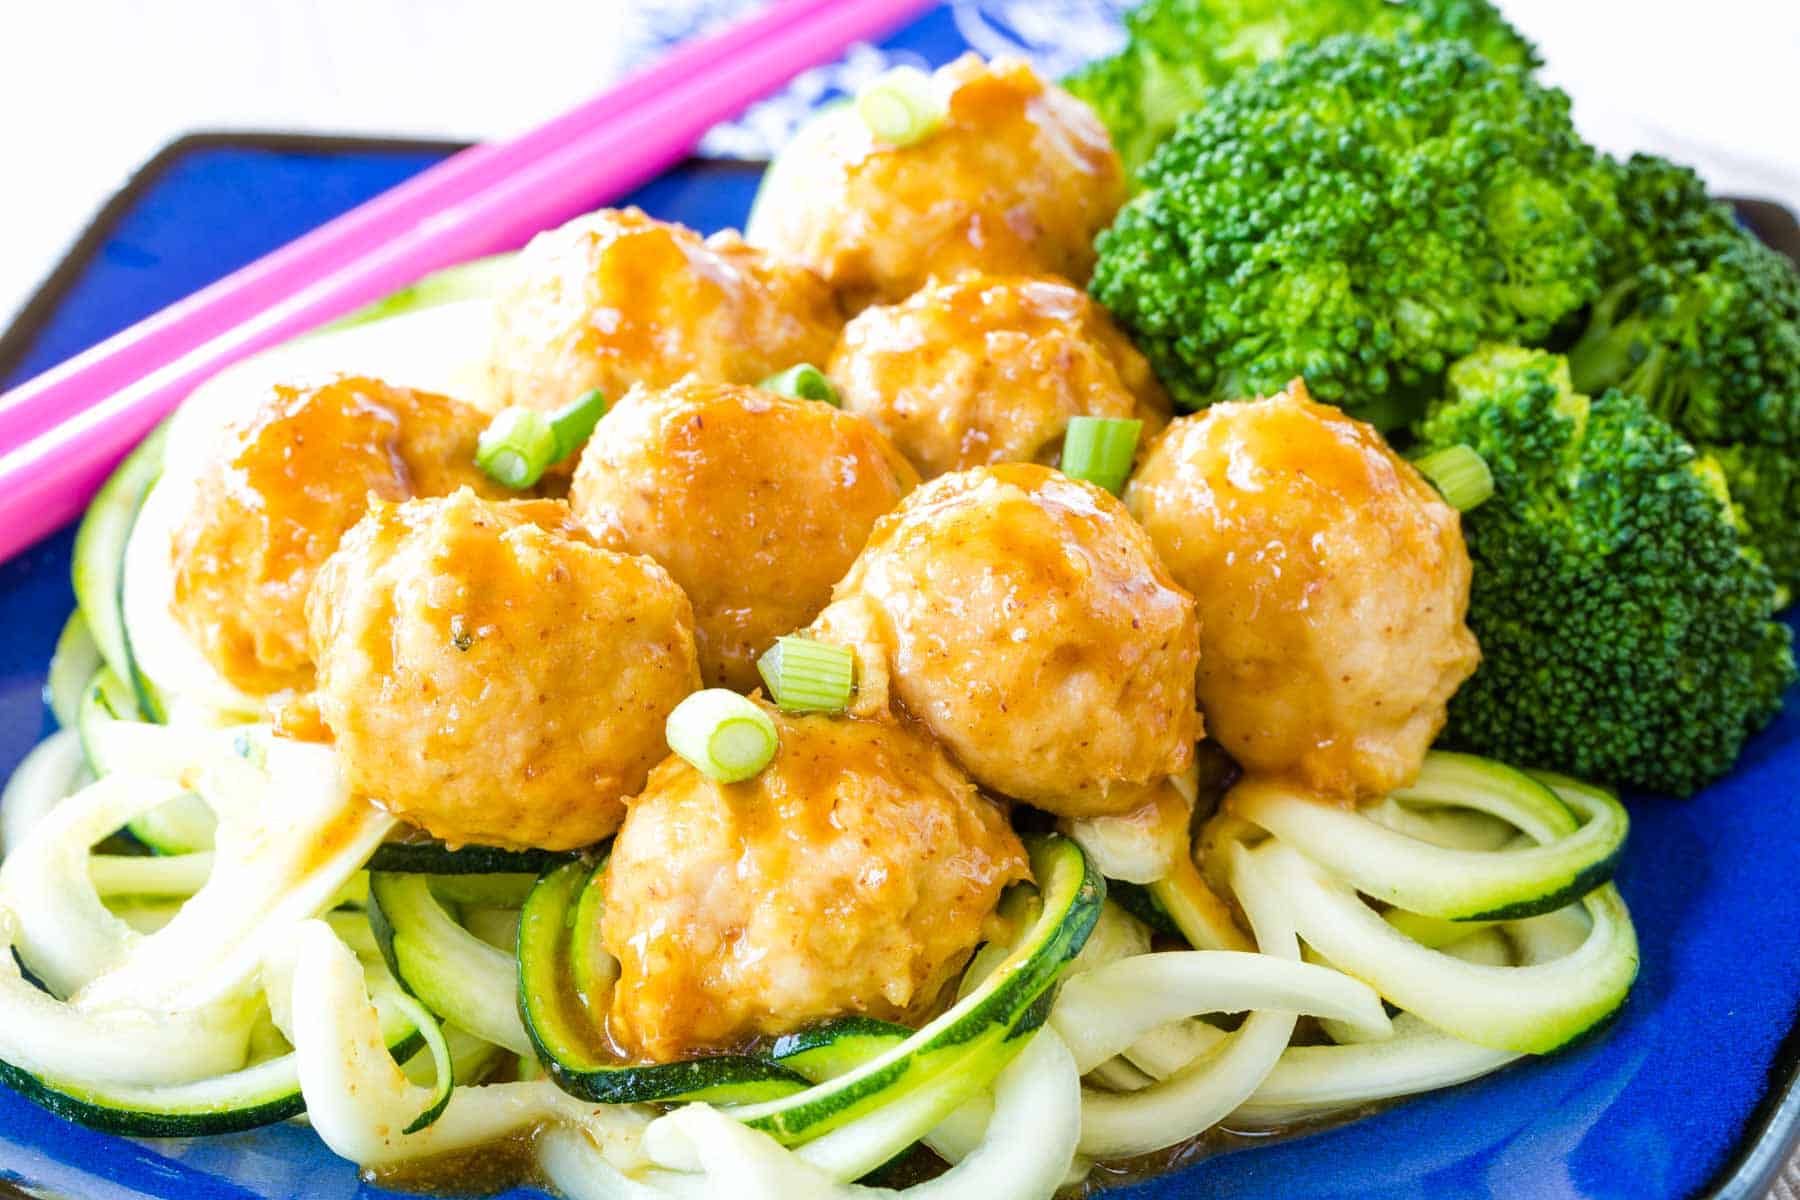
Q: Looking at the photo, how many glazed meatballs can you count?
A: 9